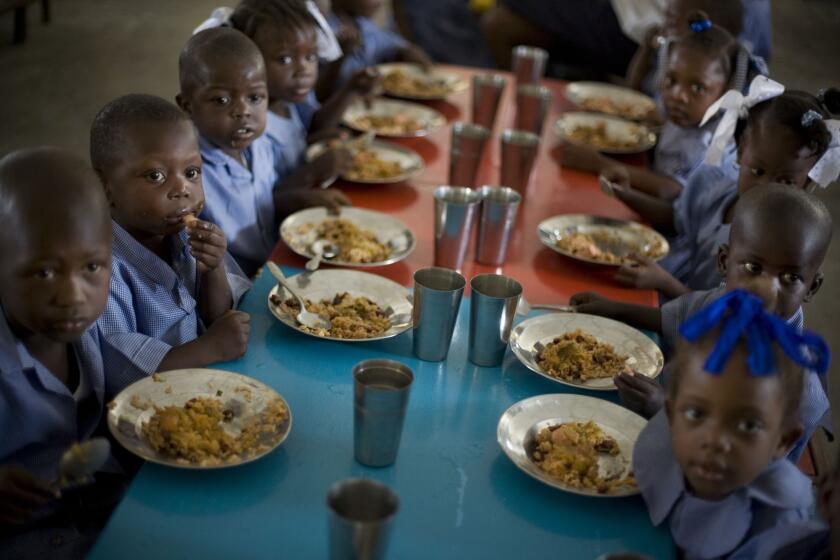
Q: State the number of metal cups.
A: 11